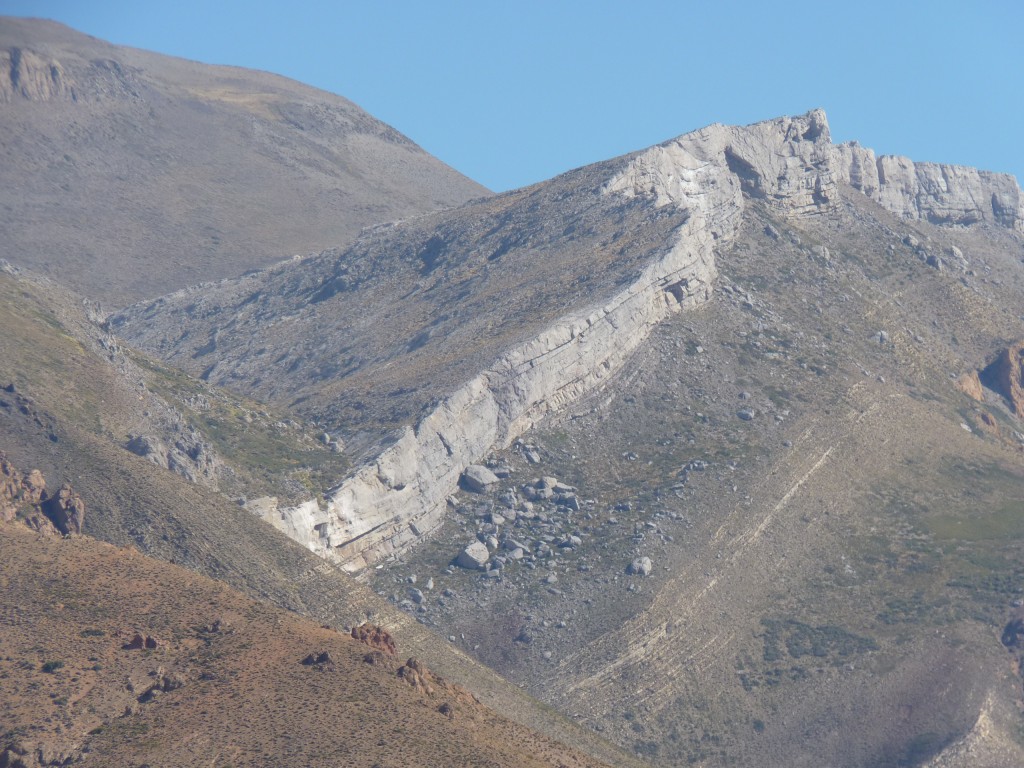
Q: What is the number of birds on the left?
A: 0